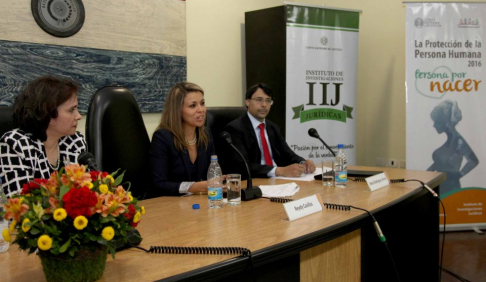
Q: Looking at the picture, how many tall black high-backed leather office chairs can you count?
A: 3